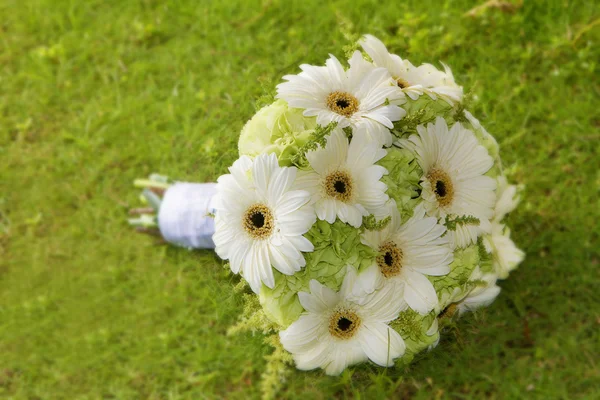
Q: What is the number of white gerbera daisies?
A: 7